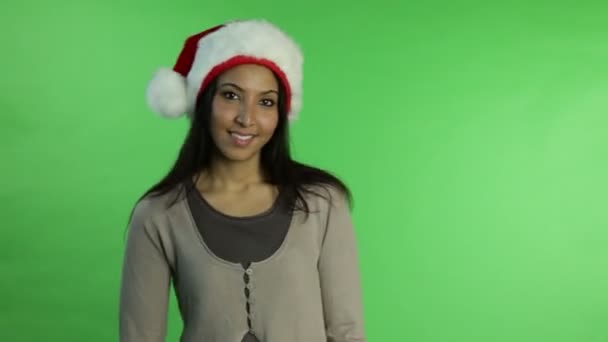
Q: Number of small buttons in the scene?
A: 5